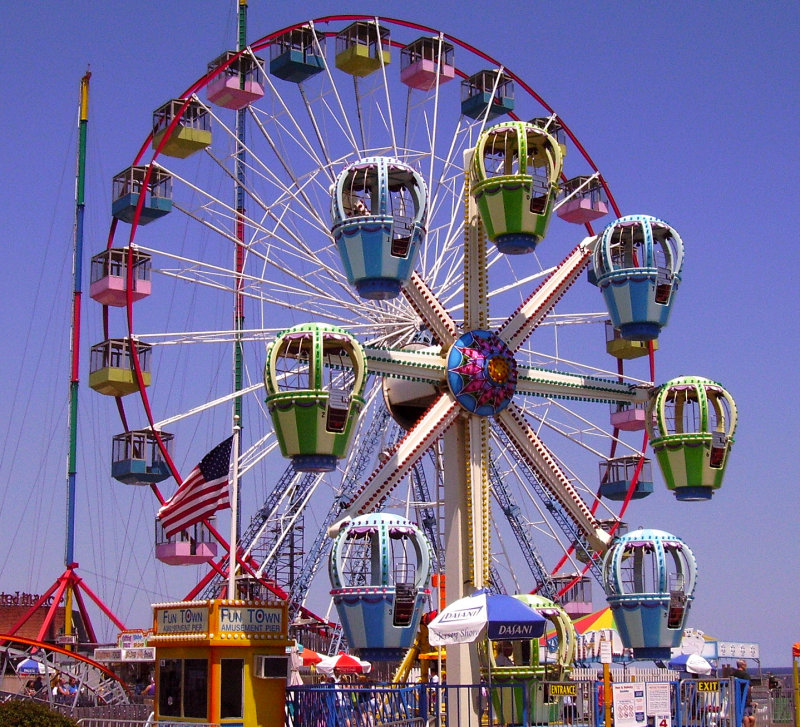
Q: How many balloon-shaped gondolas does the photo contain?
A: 8